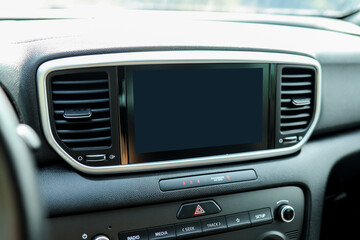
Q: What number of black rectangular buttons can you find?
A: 6